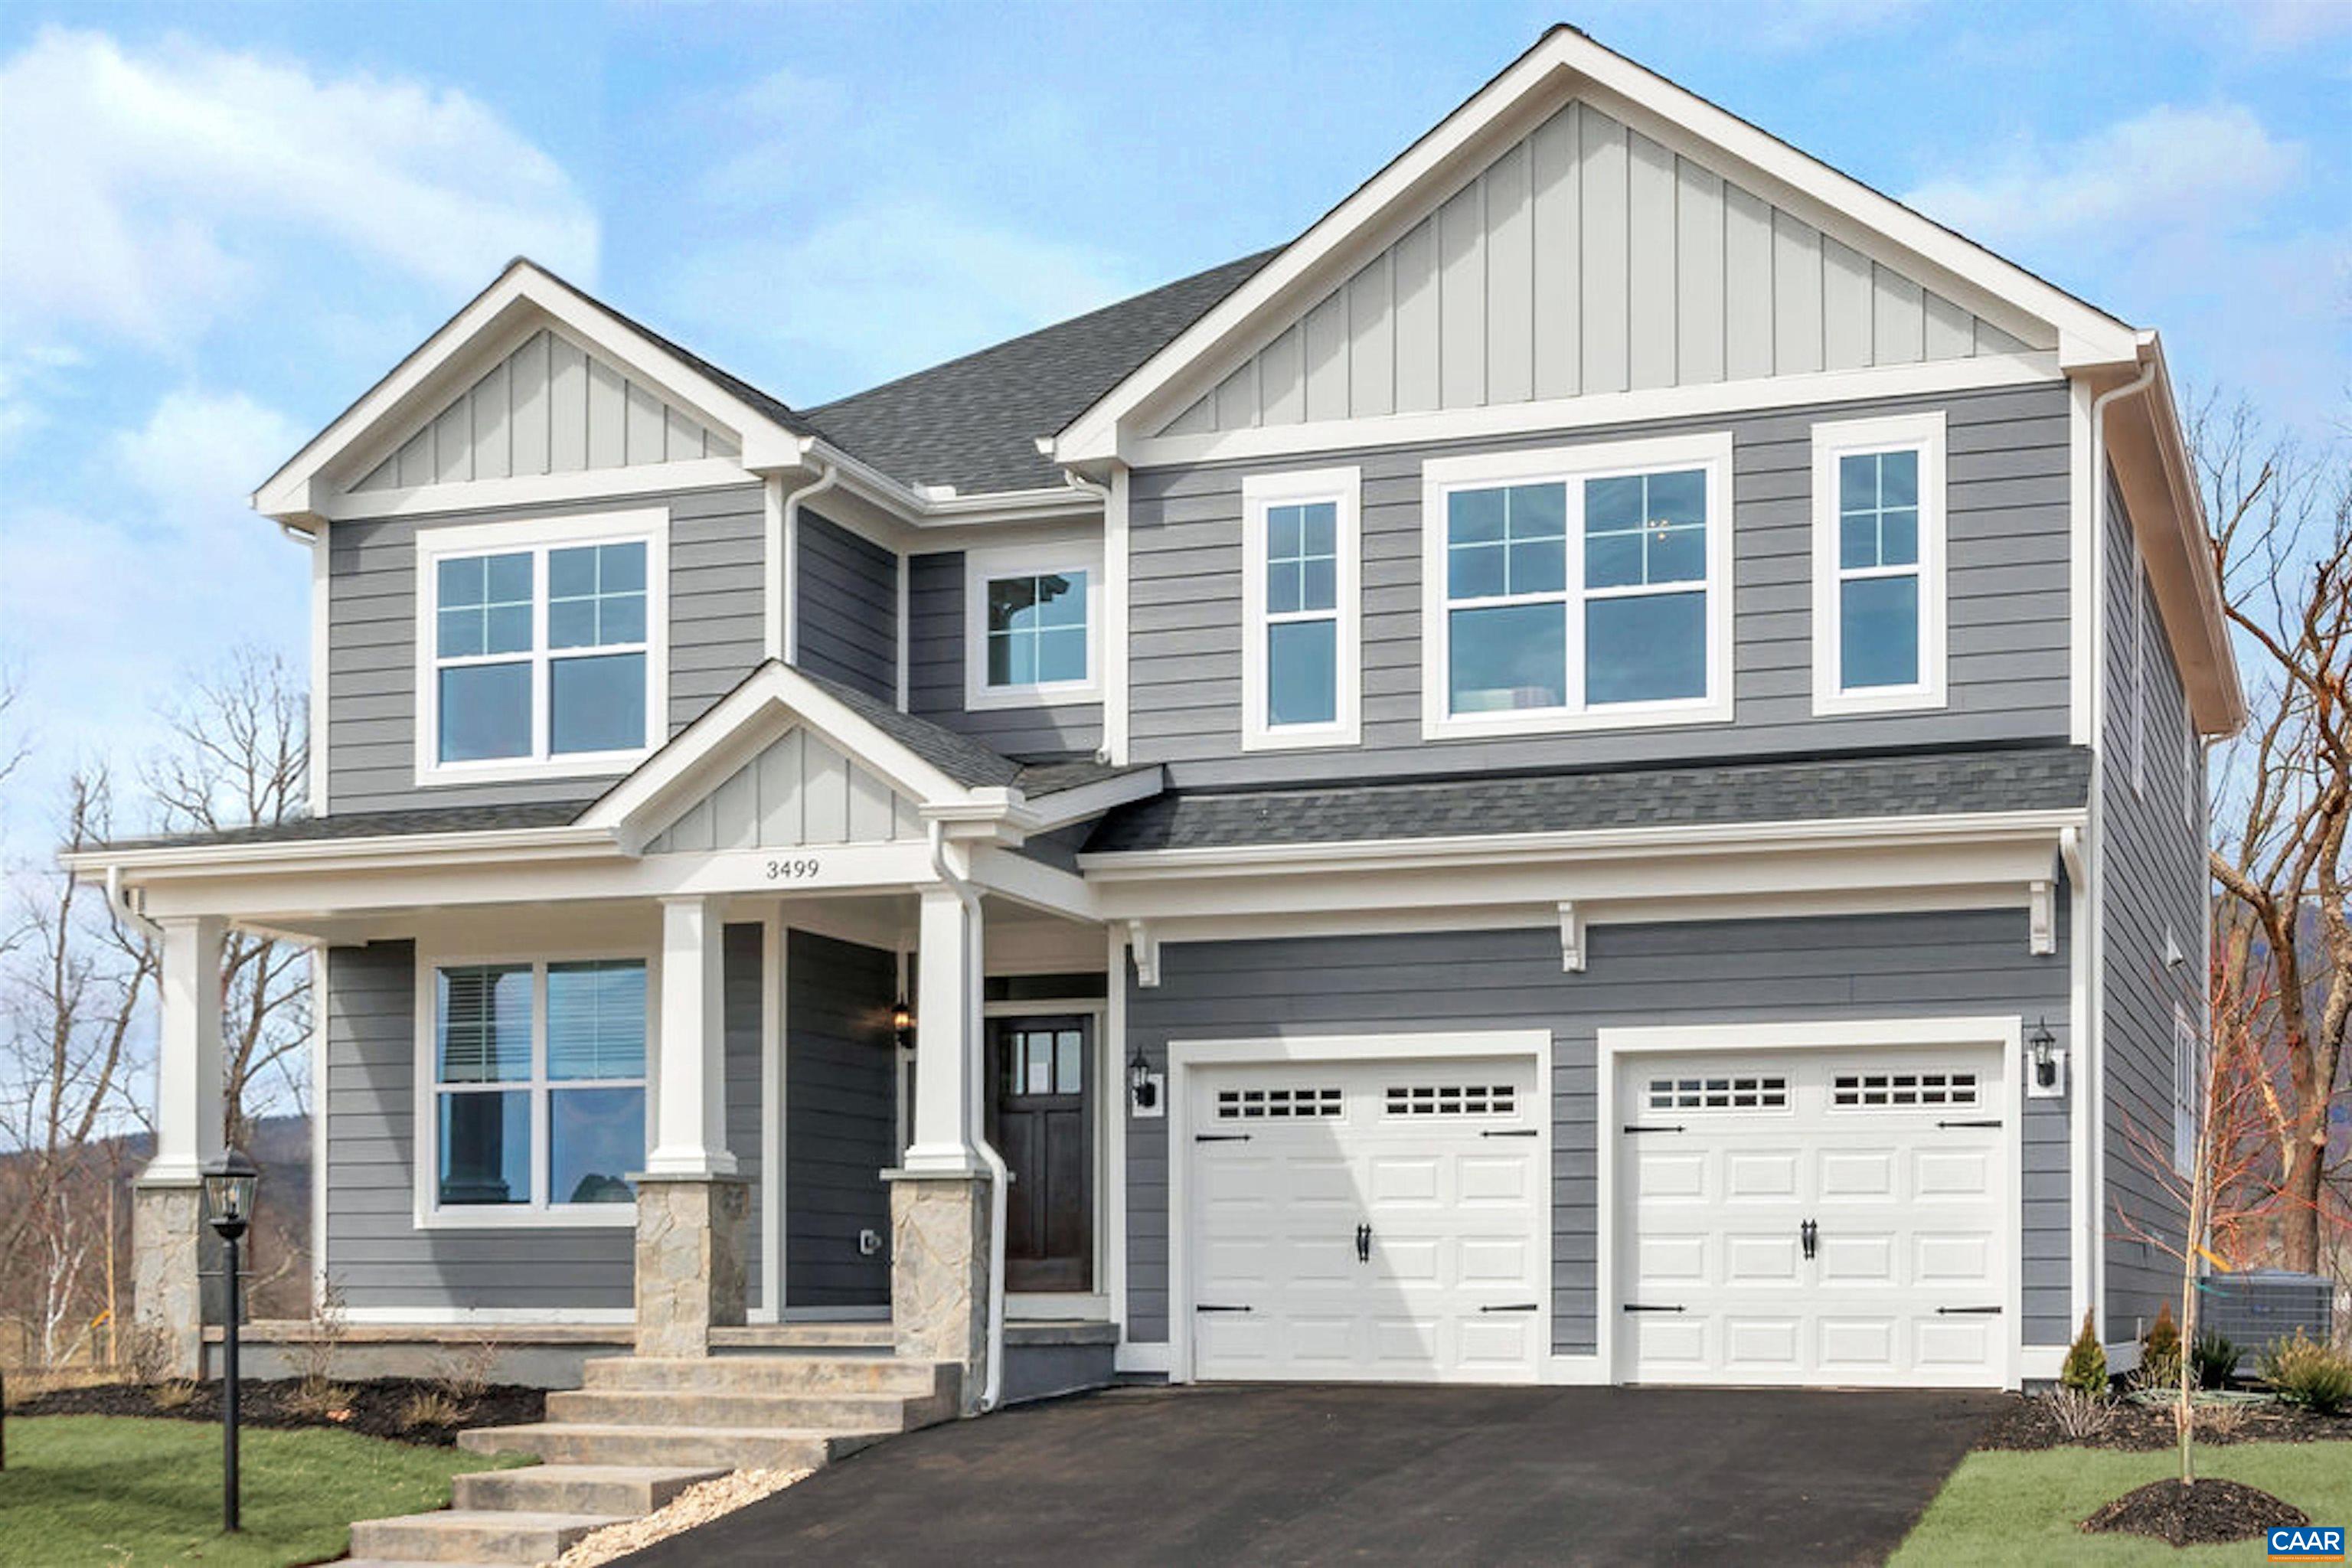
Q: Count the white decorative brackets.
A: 3